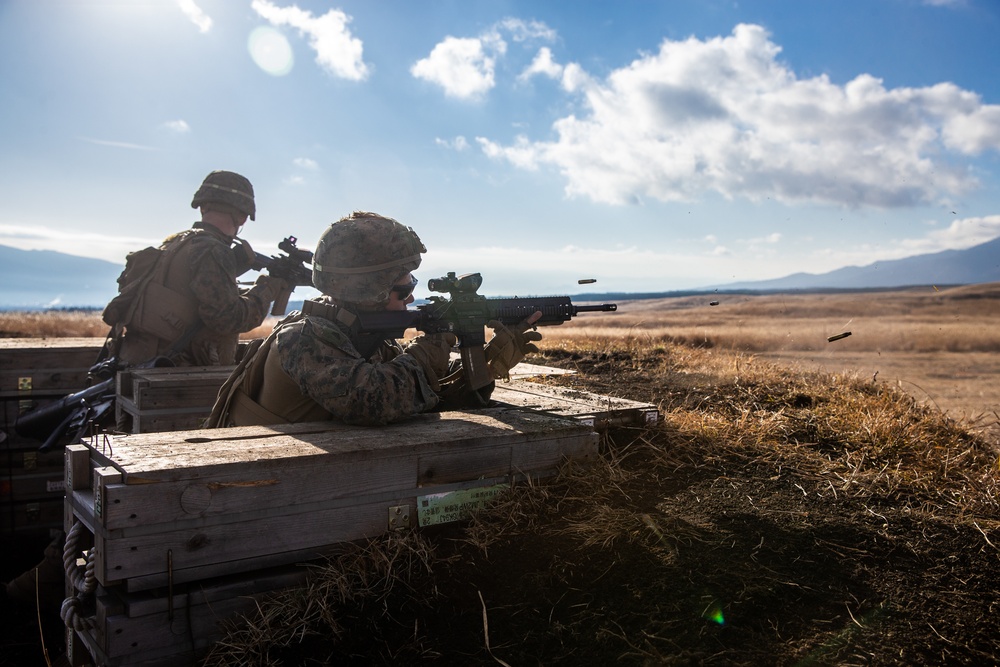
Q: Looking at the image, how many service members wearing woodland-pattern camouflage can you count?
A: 2